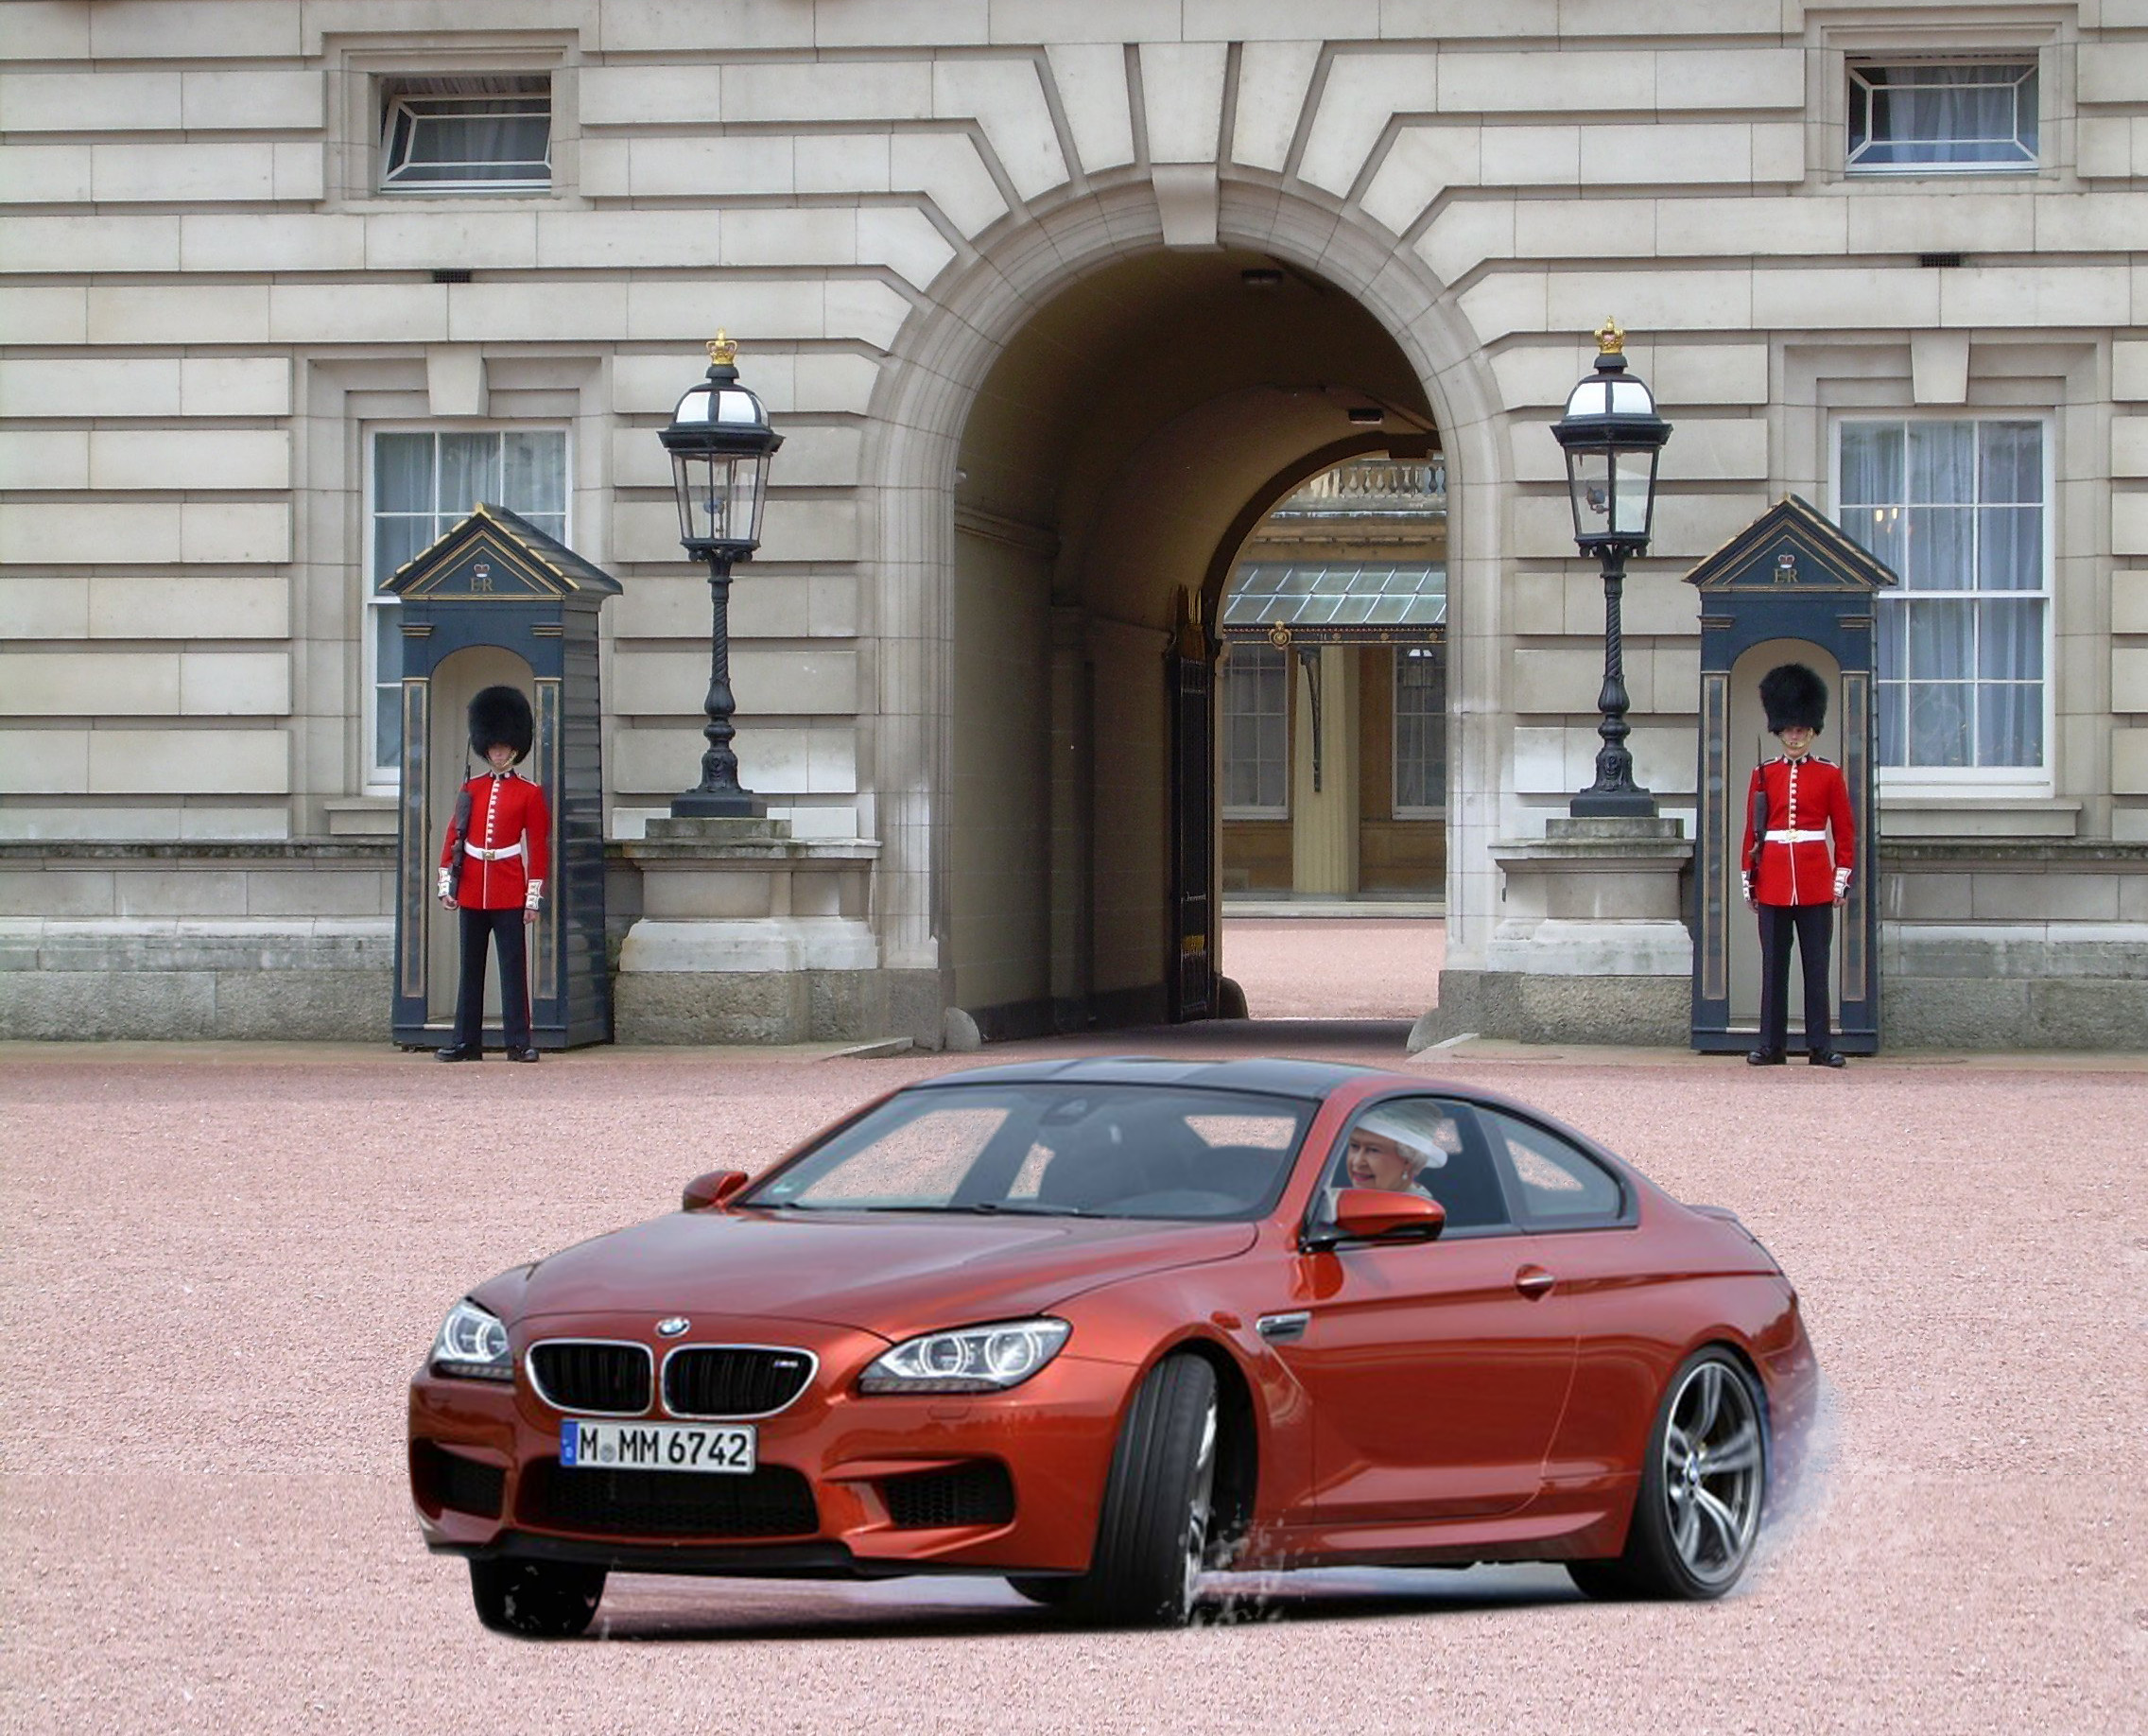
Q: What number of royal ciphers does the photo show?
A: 2